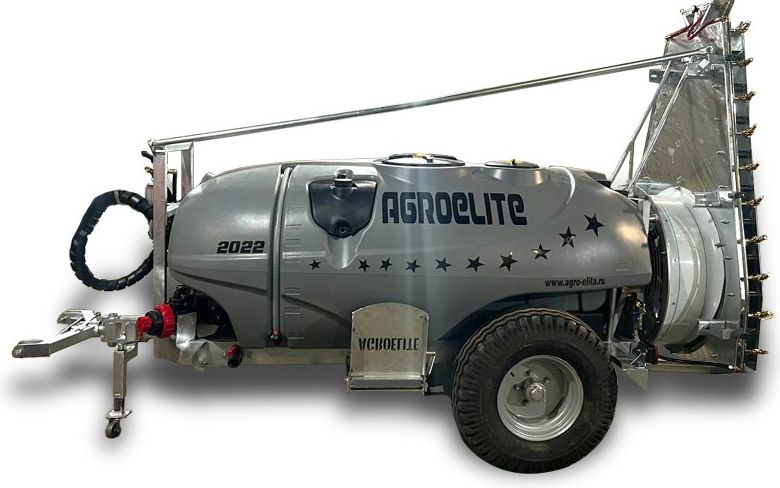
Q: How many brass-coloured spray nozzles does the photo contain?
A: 10